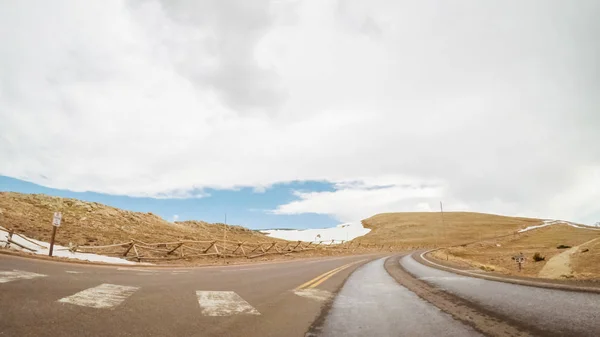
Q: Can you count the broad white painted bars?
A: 4